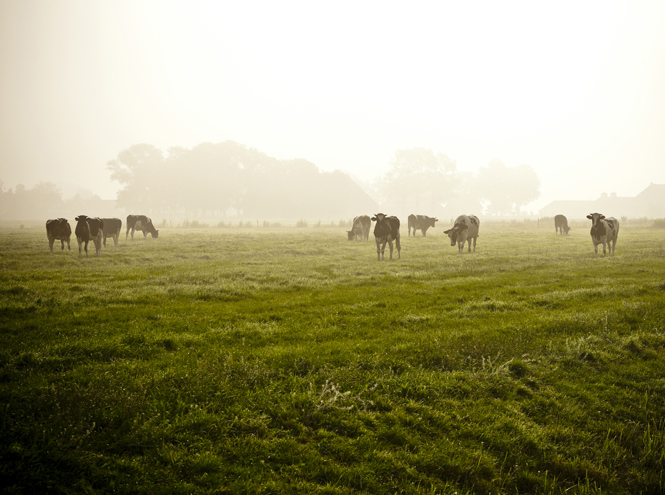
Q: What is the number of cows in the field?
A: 10